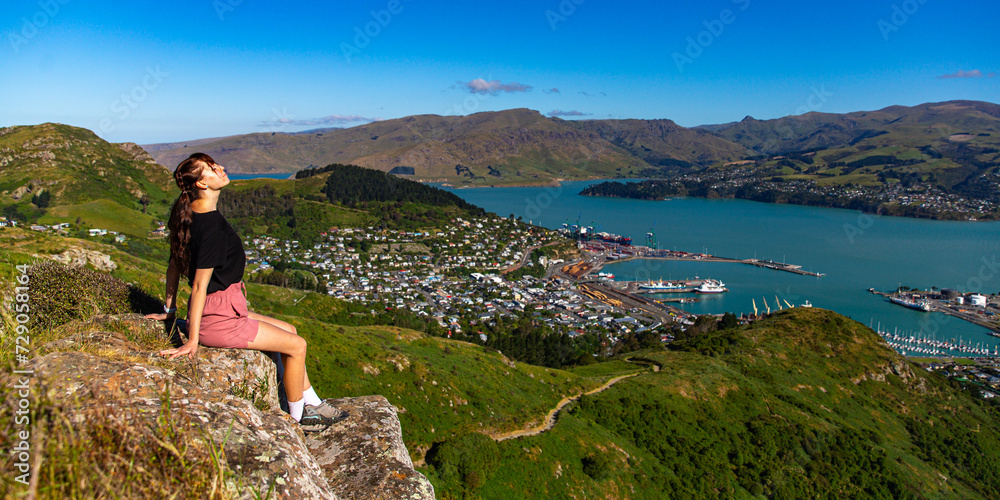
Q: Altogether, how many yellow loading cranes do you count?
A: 4